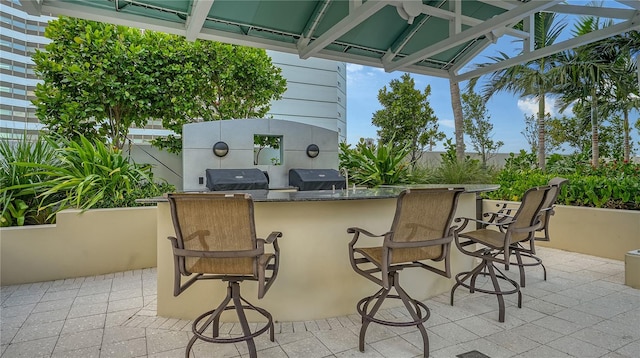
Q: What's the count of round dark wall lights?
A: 2